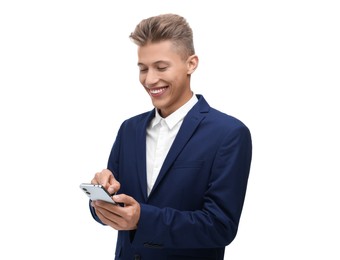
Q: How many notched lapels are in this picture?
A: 2